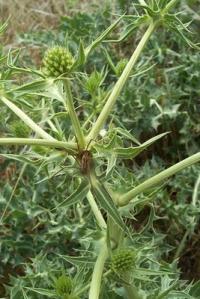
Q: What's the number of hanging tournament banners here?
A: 0